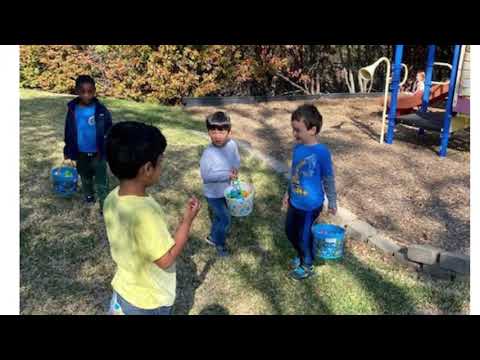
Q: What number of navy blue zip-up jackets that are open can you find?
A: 1